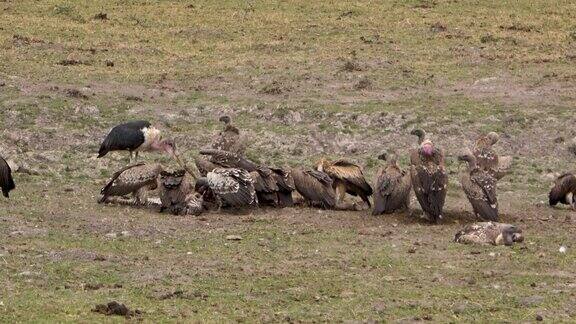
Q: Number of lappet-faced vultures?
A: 1